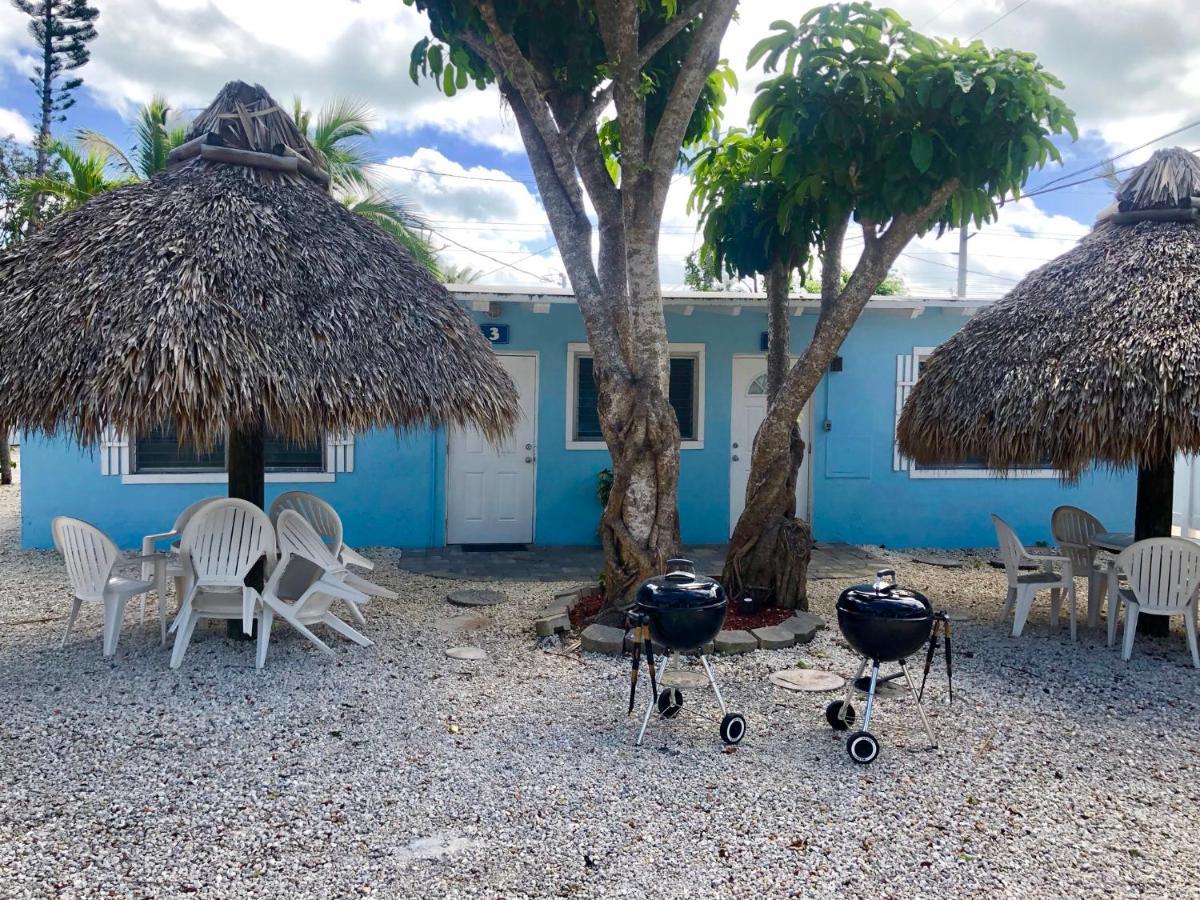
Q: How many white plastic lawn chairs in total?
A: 8